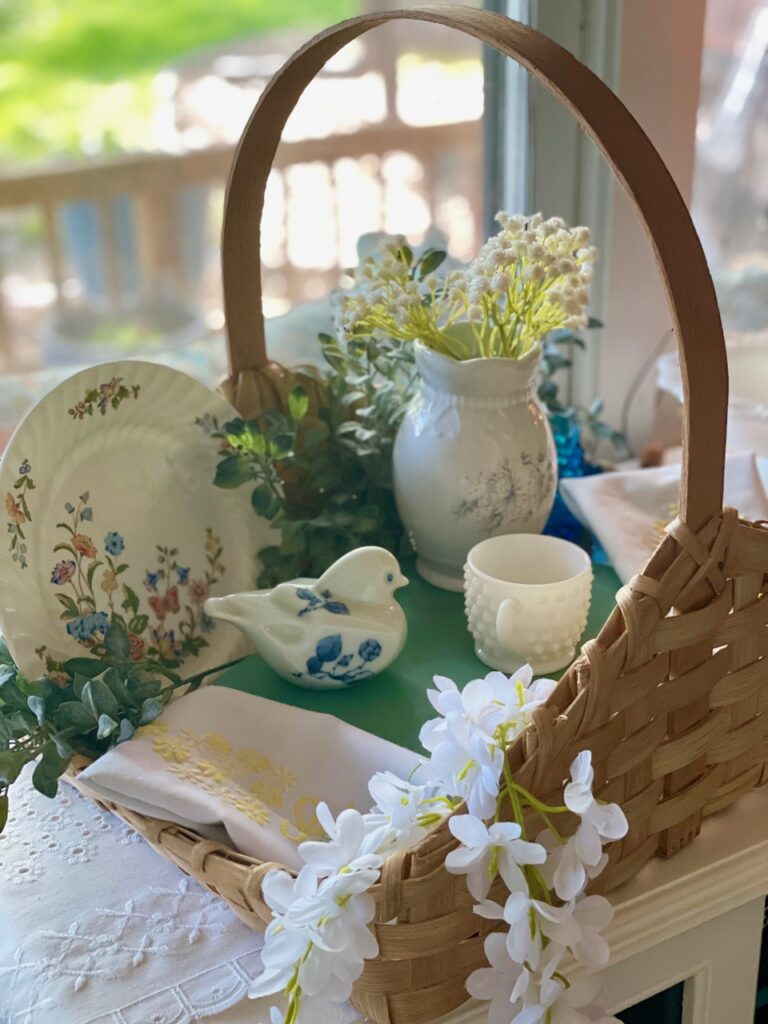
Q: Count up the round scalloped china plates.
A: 1